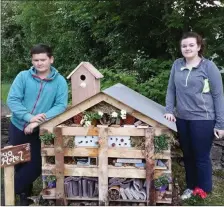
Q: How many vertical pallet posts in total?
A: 3